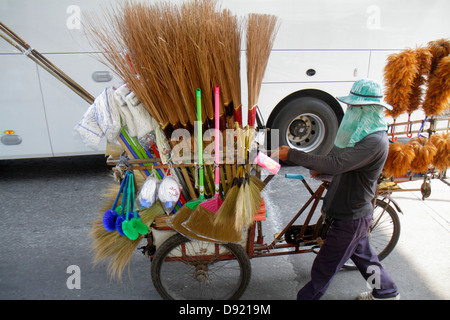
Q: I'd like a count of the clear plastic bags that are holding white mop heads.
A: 2